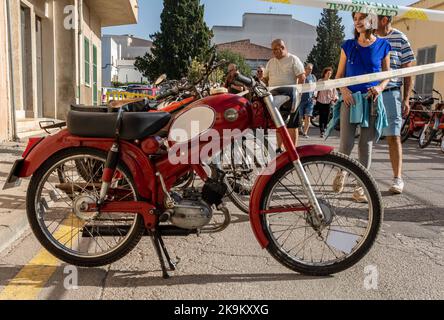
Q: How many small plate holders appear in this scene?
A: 1